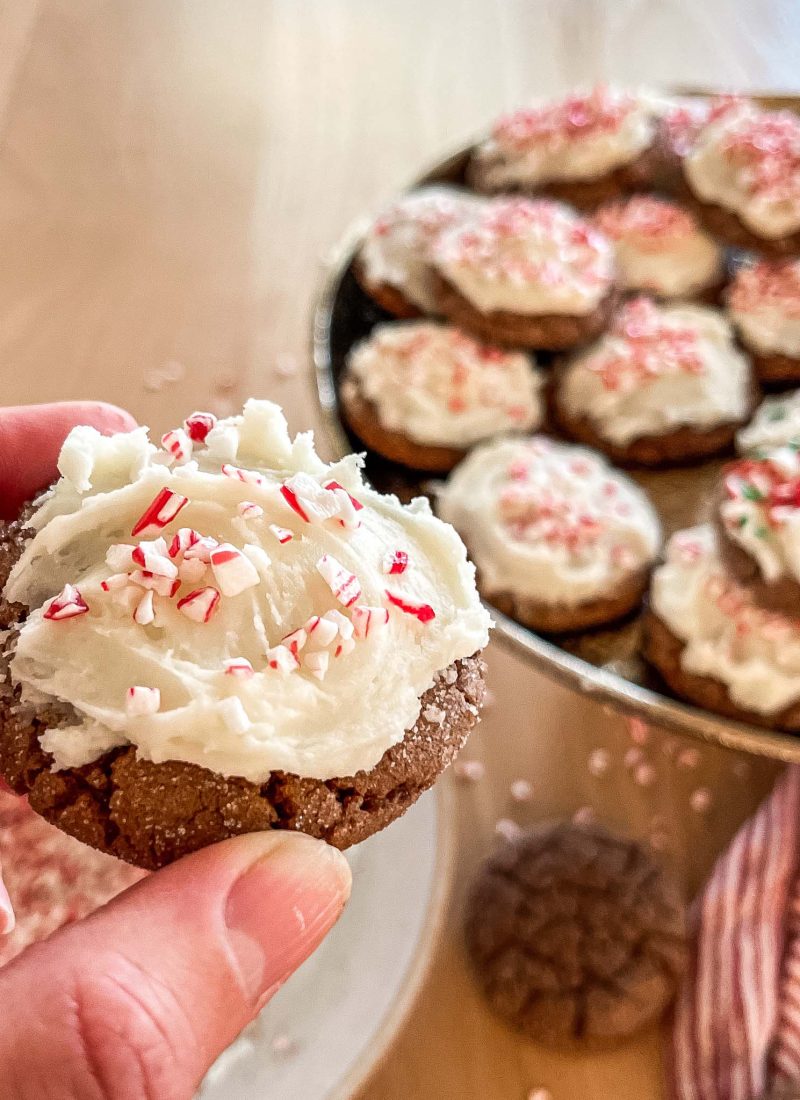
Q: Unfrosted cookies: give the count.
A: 1